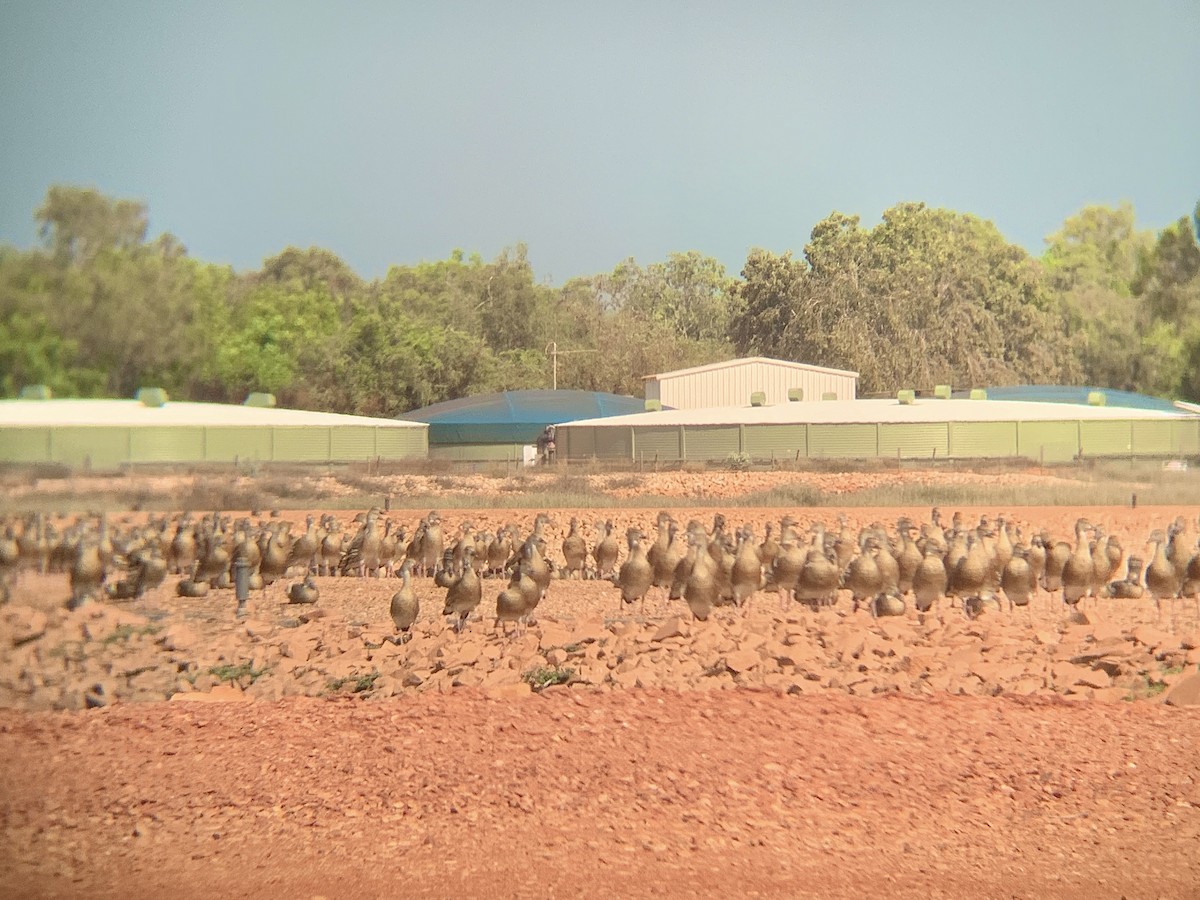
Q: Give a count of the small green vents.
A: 11